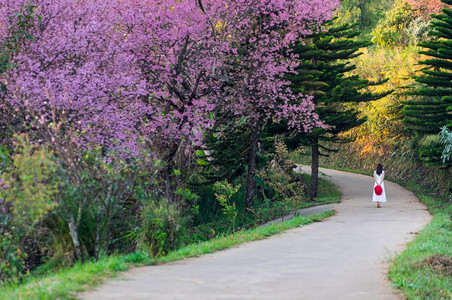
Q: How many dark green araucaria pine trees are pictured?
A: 2